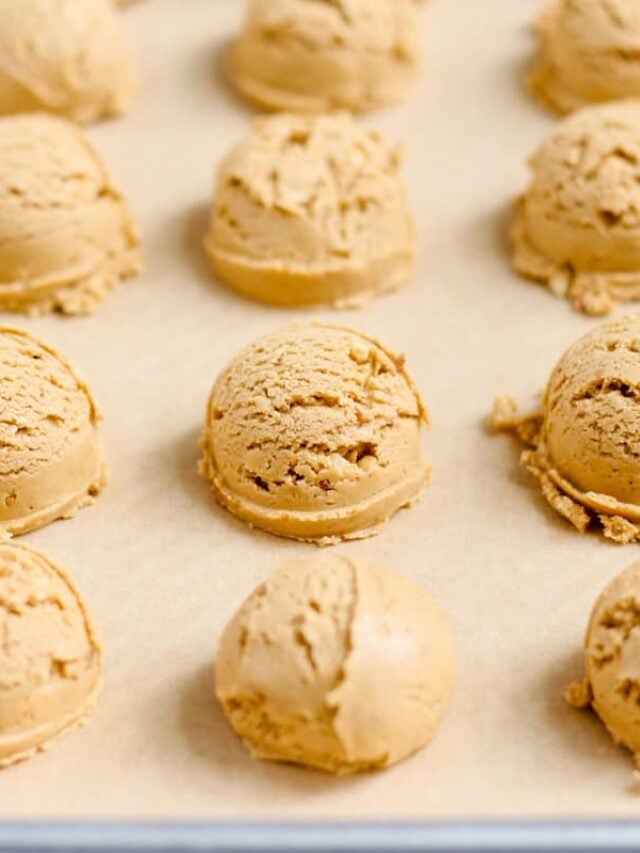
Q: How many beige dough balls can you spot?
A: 12